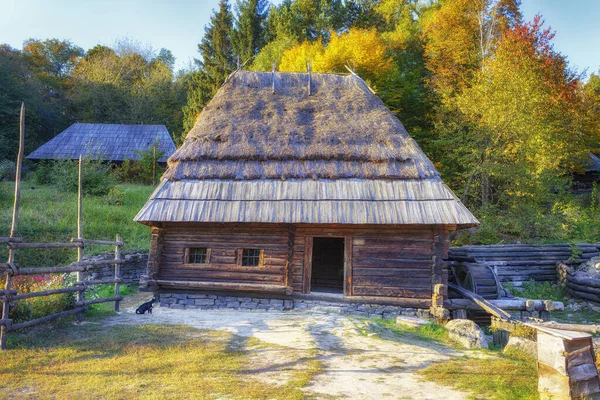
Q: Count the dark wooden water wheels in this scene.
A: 1